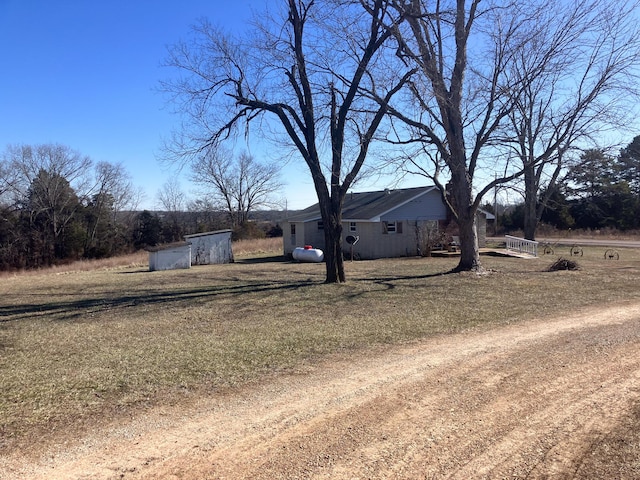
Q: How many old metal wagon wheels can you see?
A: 3